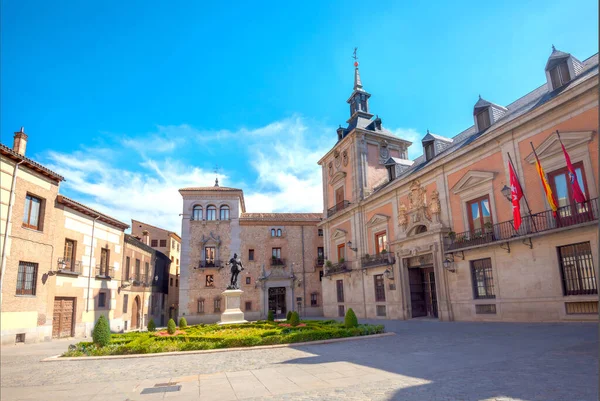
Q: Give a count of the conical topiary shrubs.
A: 8